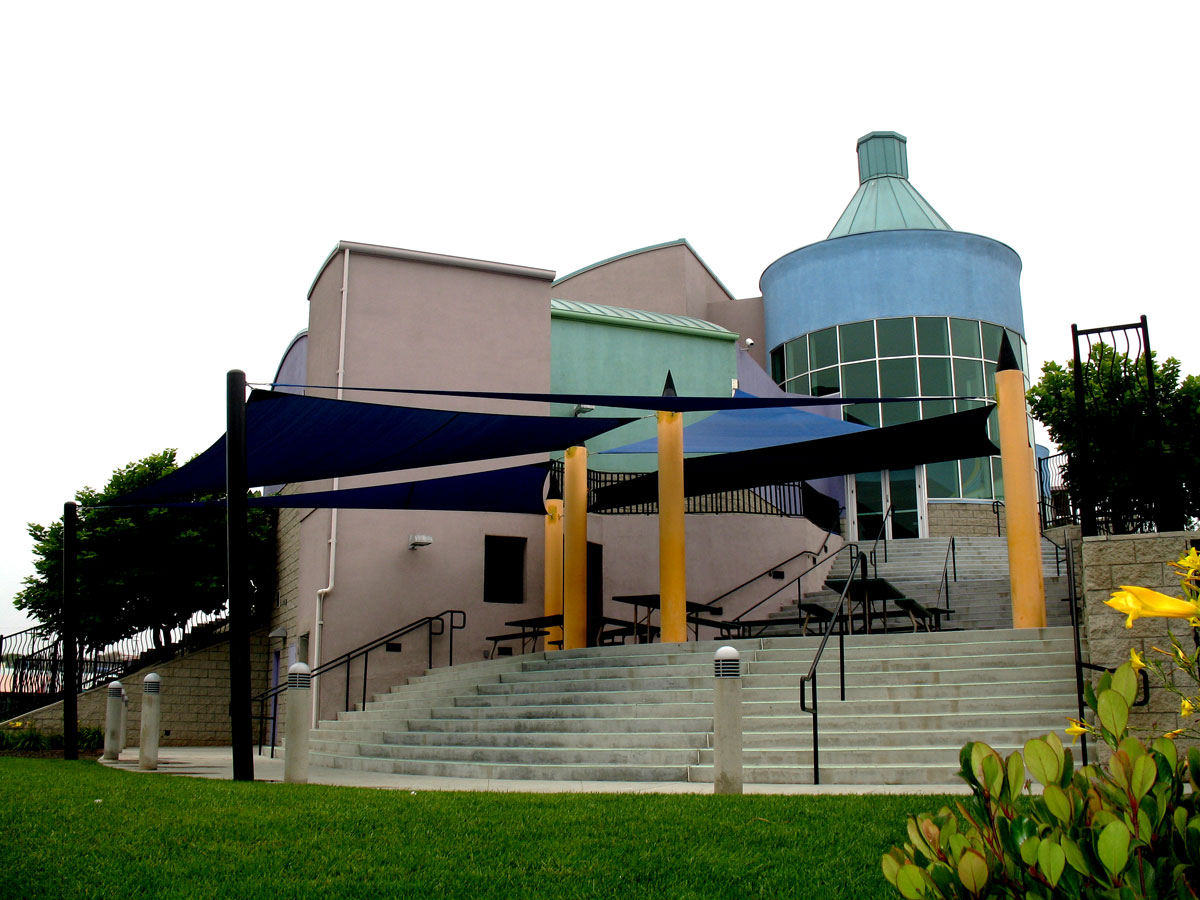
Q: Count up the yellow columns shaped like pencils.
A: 4